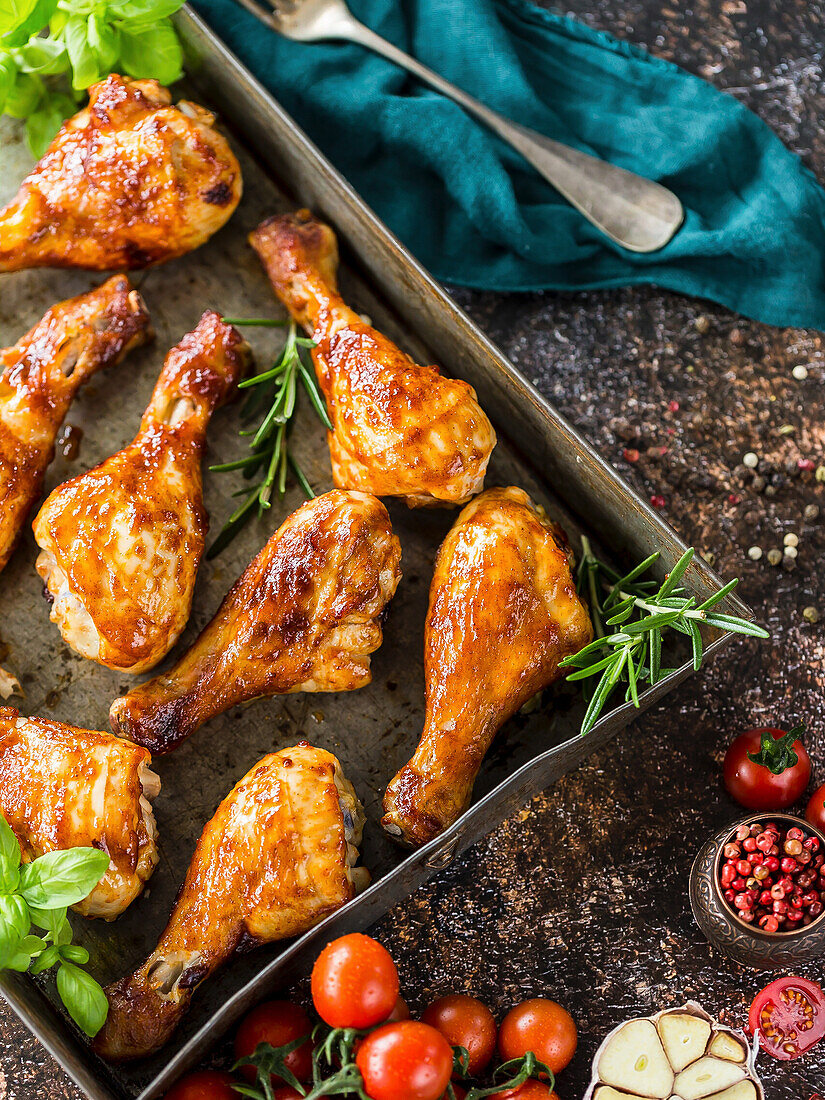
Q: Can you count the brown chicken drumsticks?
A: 8